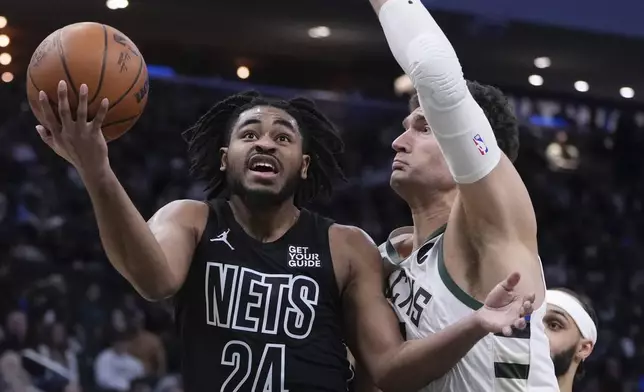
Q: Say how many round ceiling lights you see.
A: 12